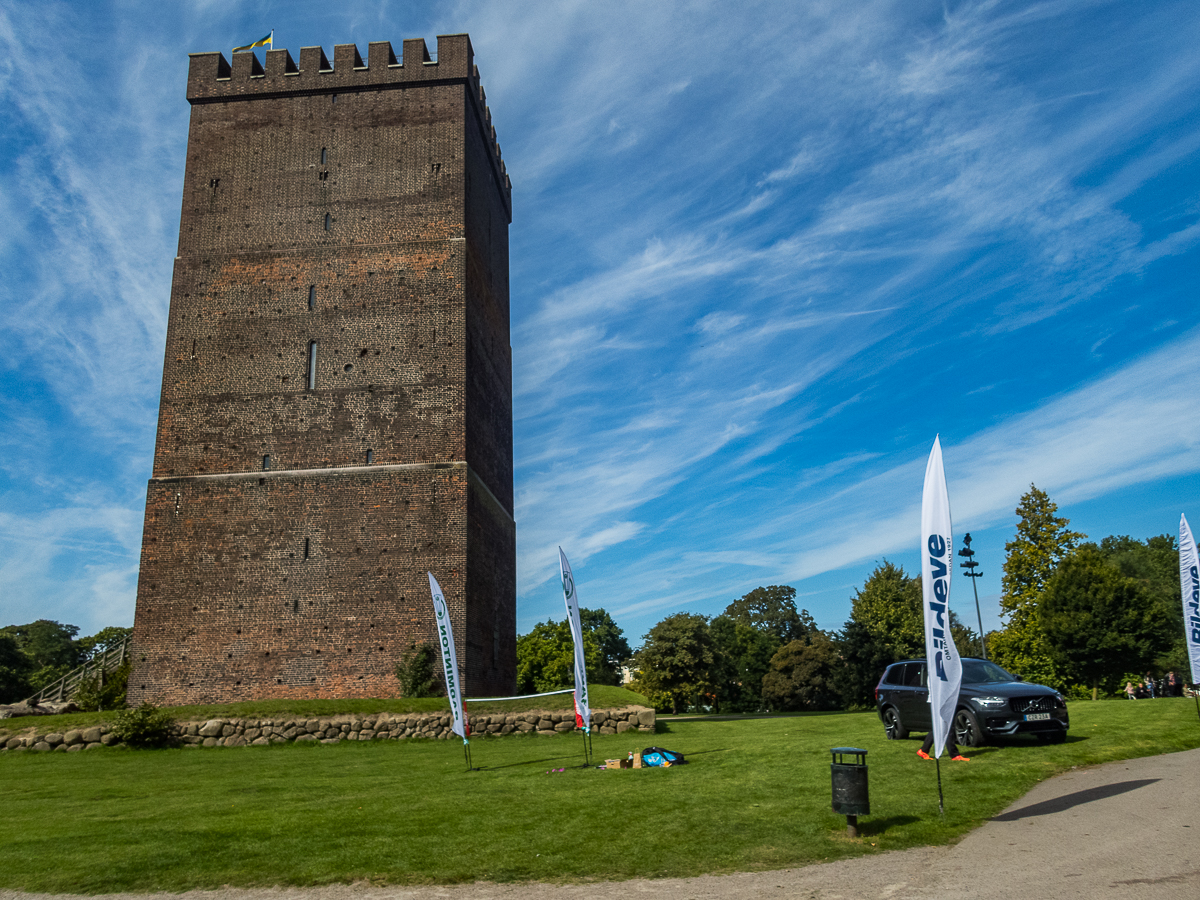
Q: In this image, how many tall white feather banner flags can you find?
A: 4